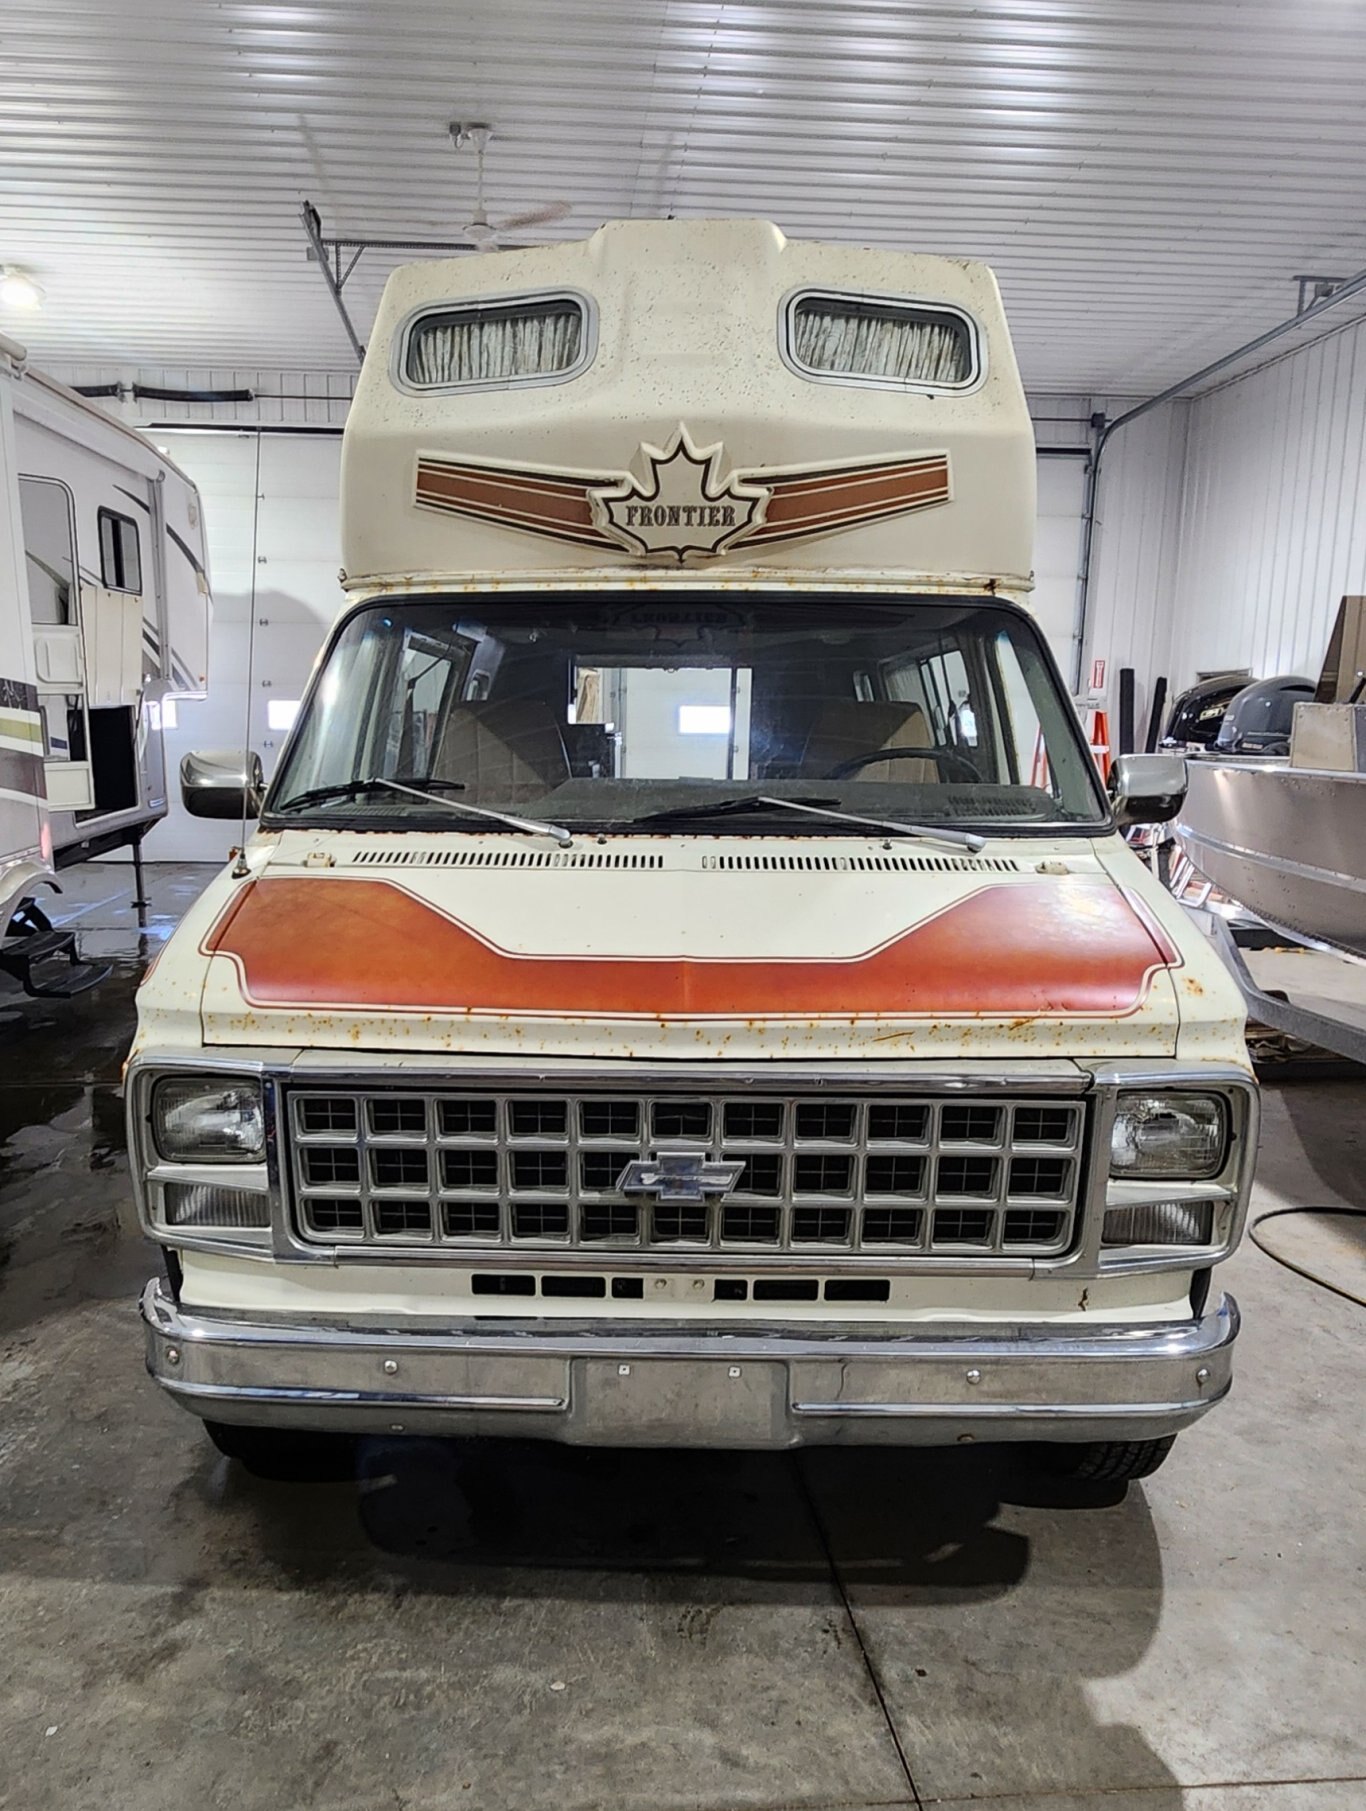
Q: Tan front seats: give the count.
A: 2